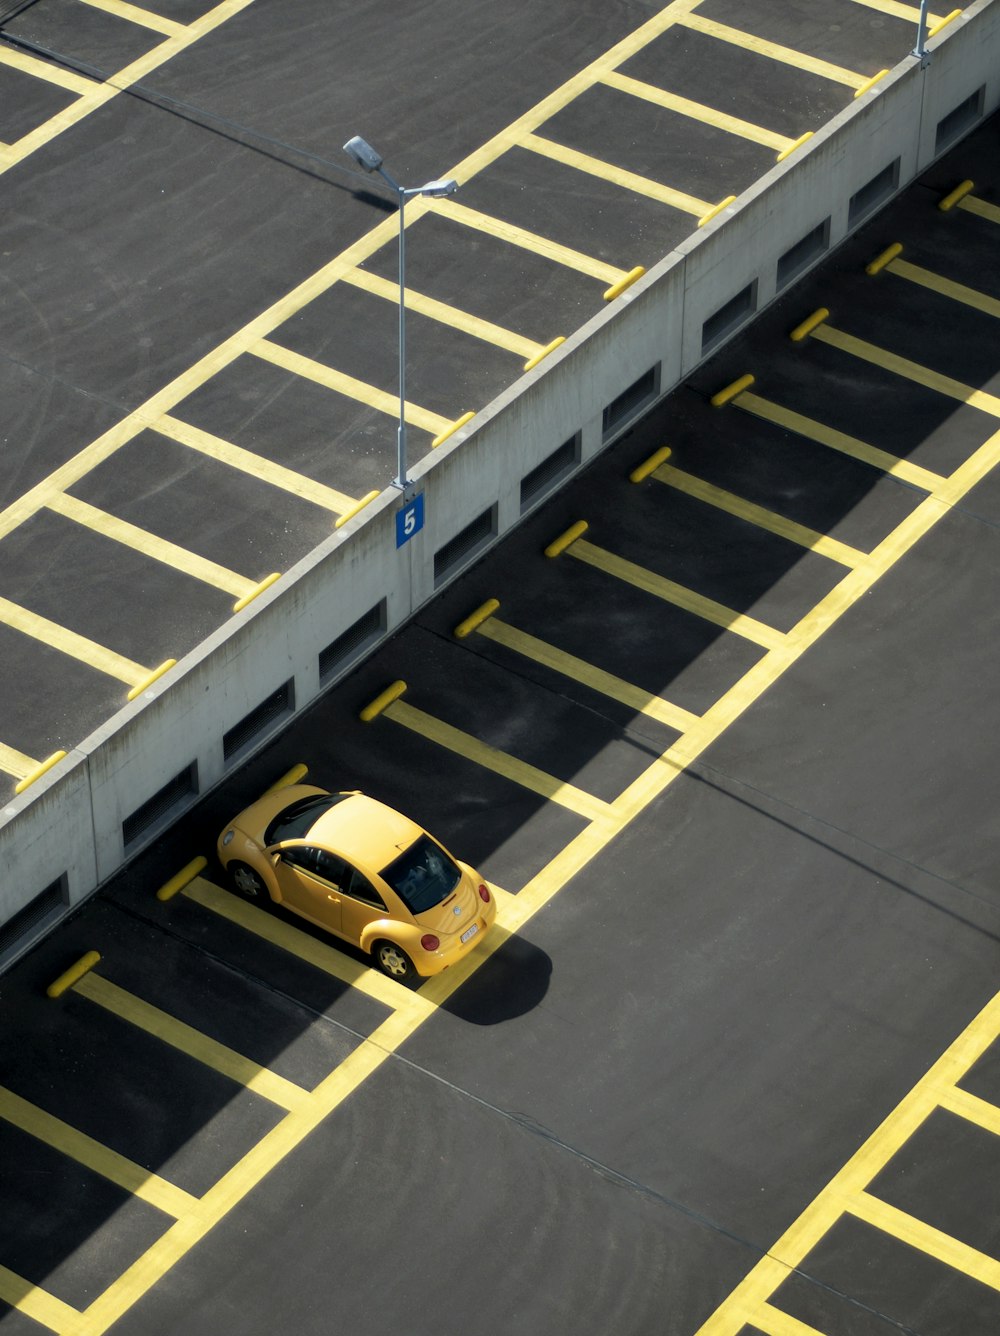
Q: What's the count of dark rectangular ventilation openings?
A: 11